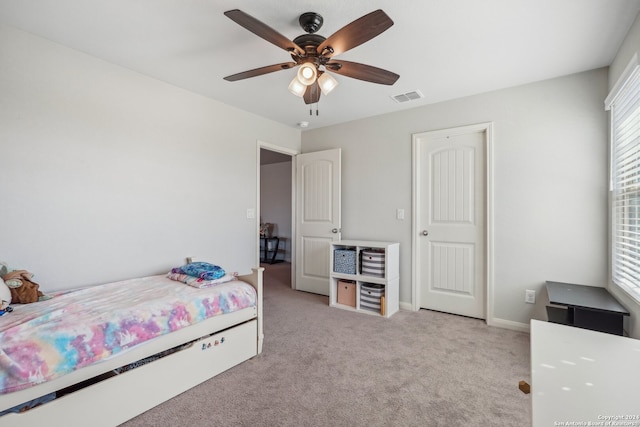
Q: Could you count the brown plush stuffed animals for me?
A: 1